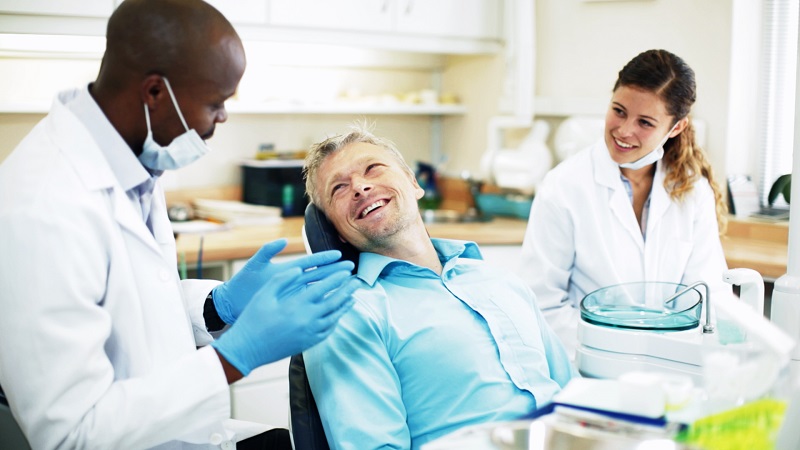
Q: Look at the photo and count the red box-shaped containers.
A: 0